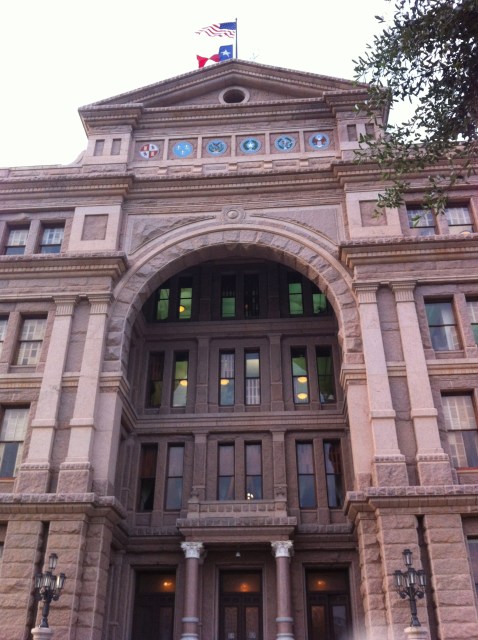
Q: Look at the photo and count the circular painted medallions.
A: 6